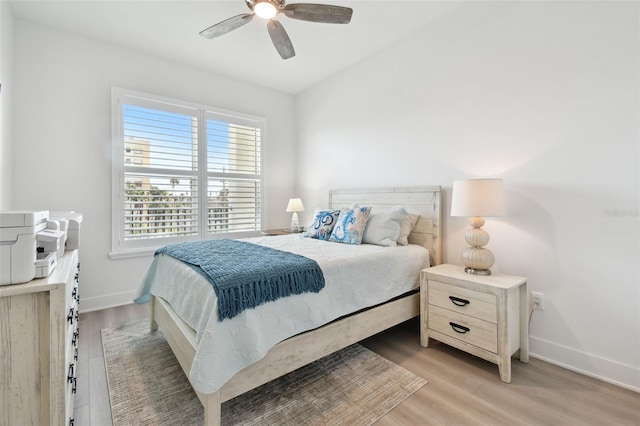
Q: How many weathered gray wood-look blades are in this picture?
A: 3